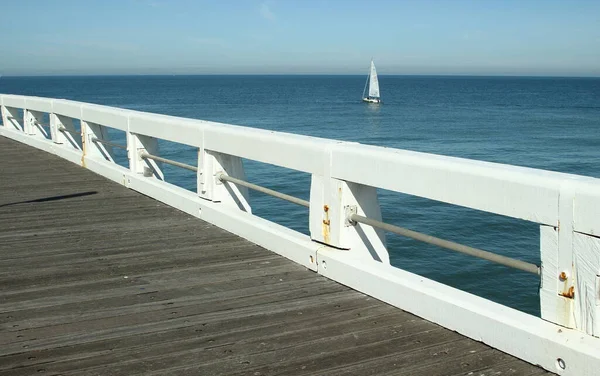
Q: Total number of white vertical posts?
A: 8